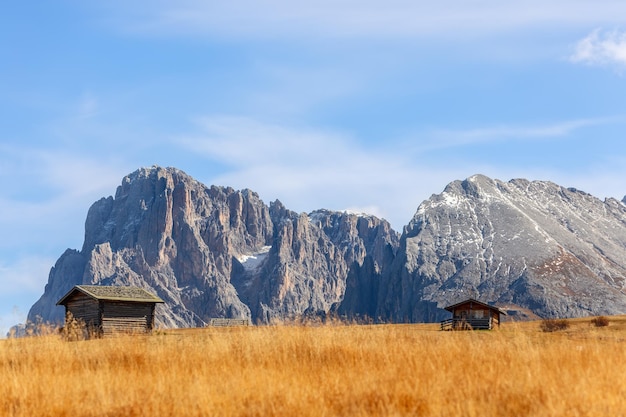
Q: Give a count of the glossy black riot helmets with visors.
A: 0